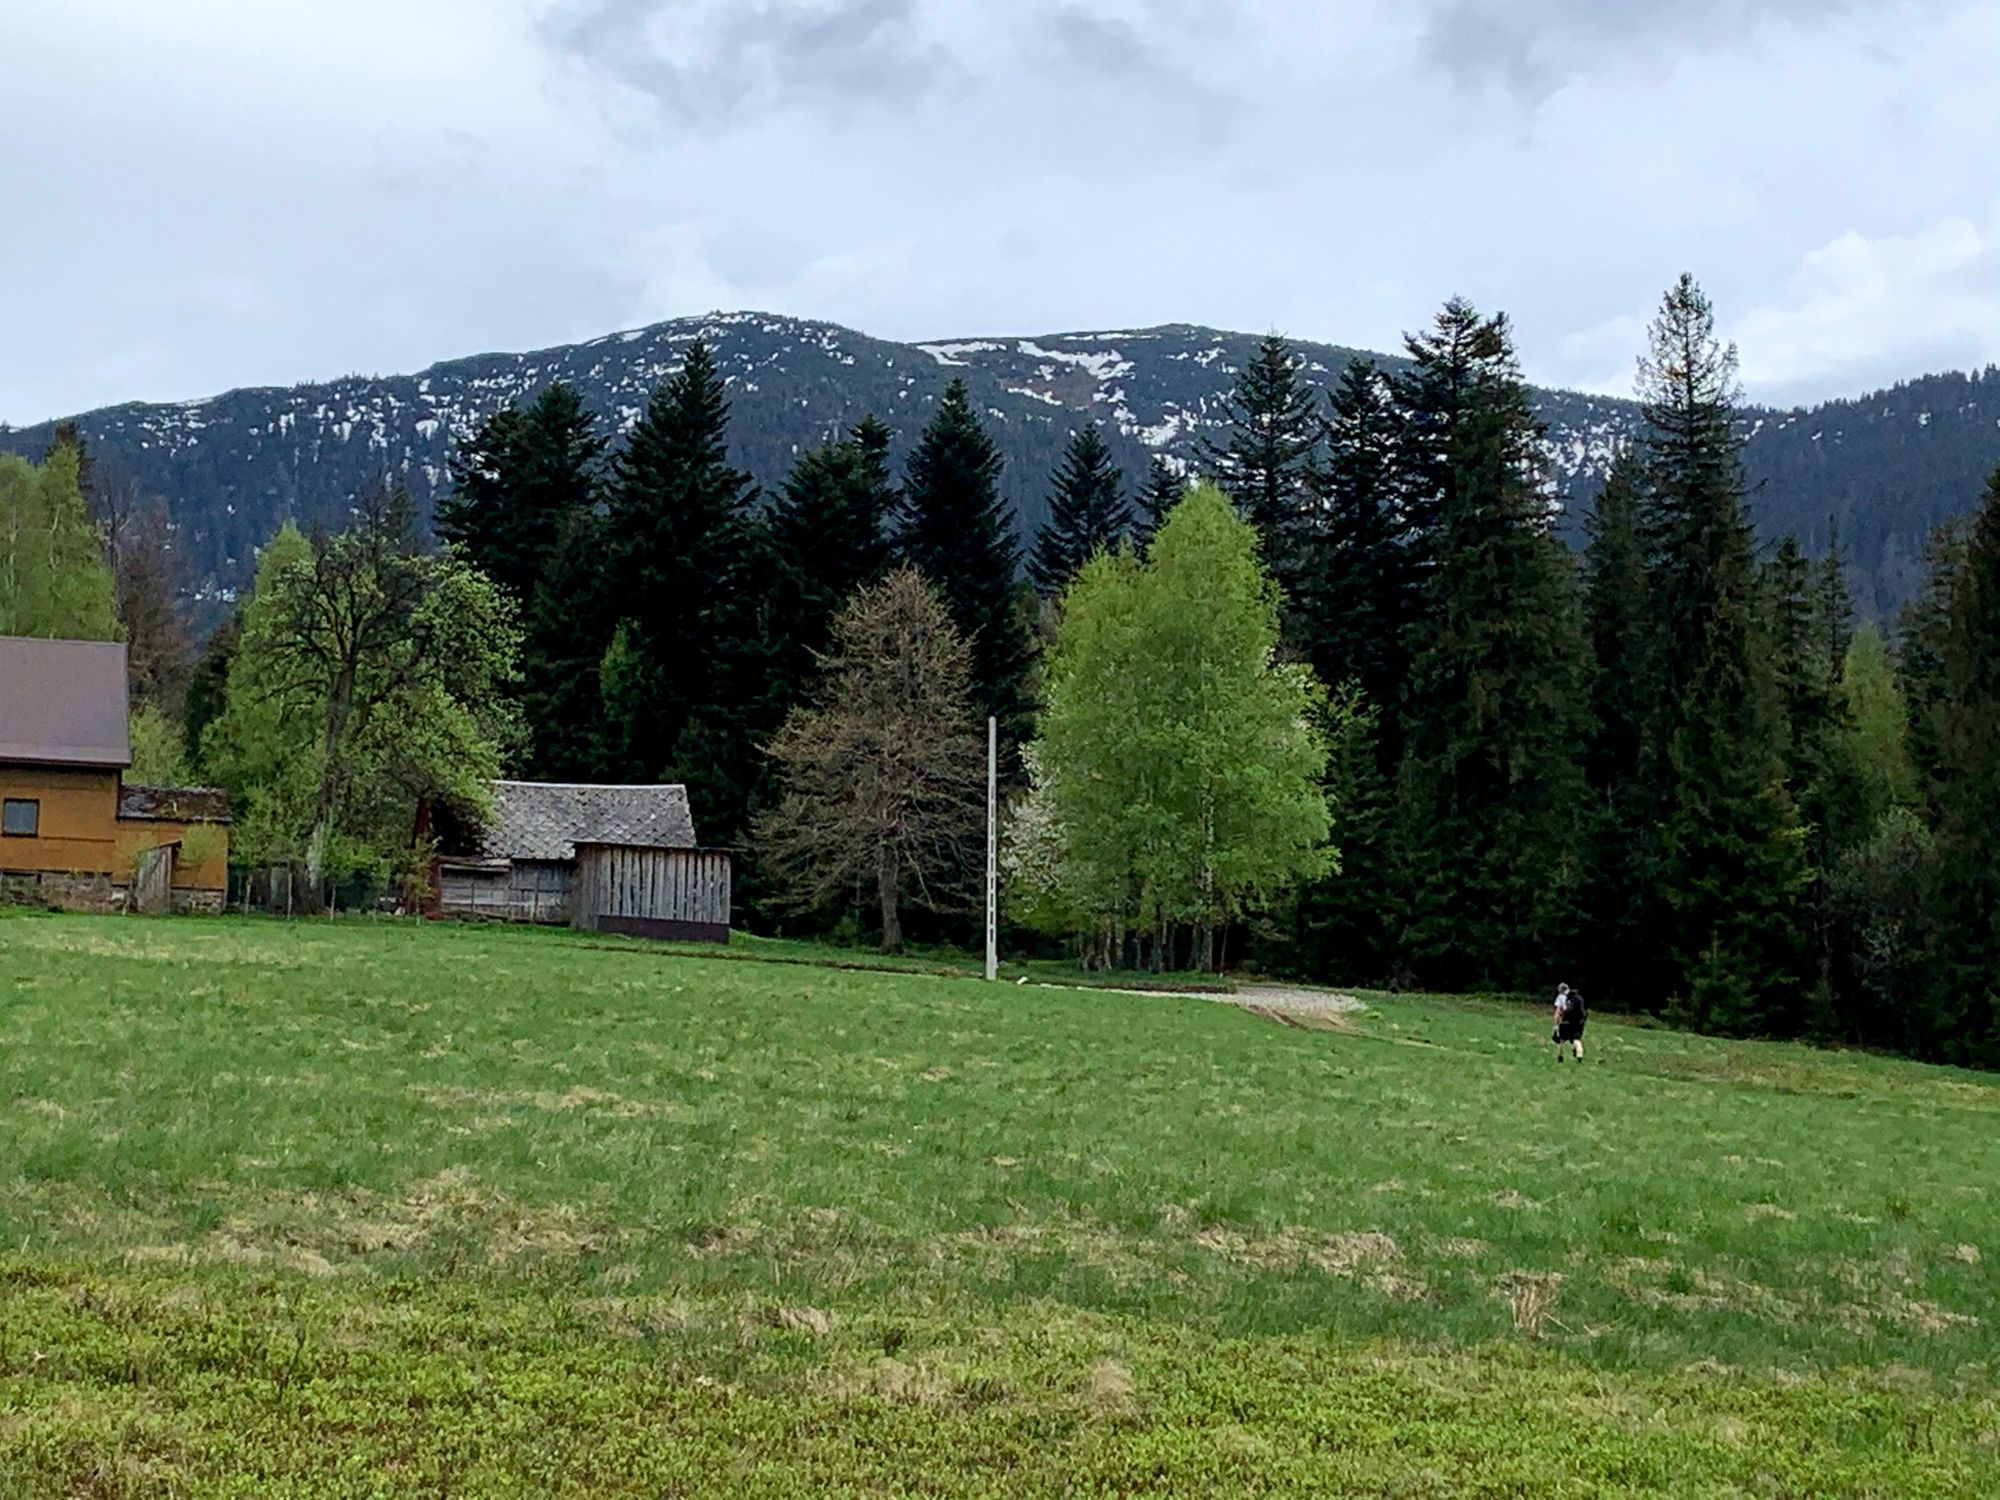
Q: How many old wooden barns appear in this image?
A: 1